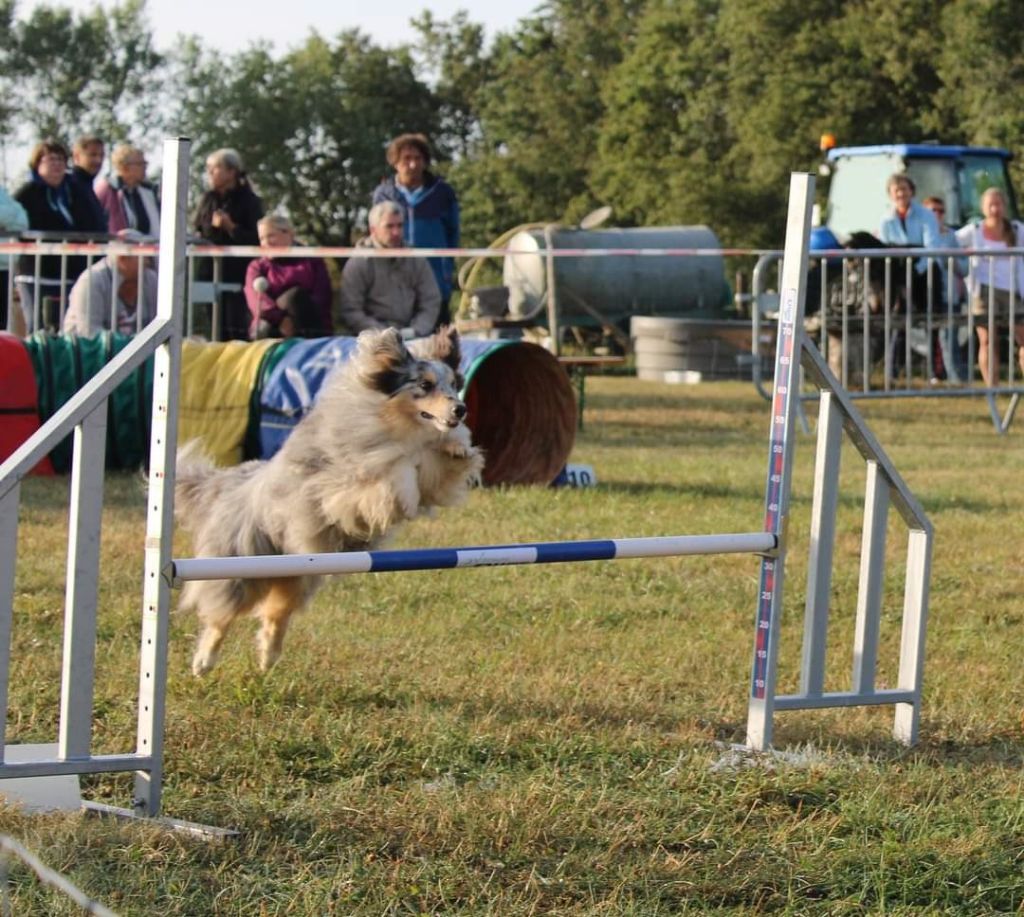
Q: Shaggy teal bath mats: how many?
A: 0